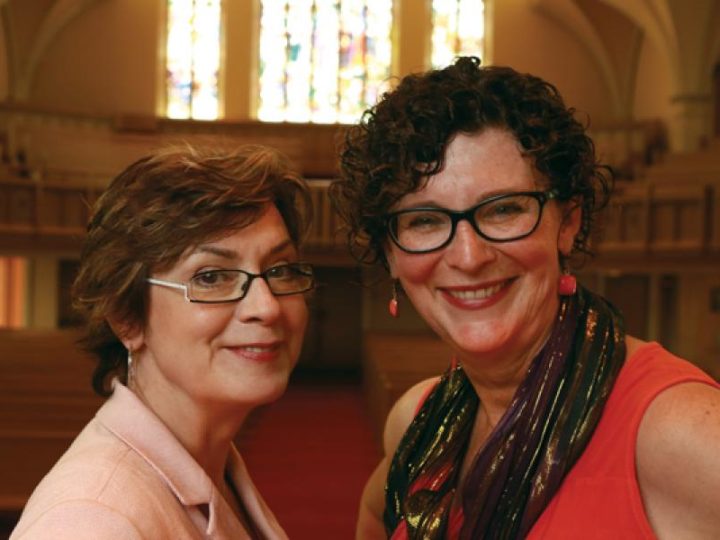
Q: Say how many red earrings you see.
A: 2